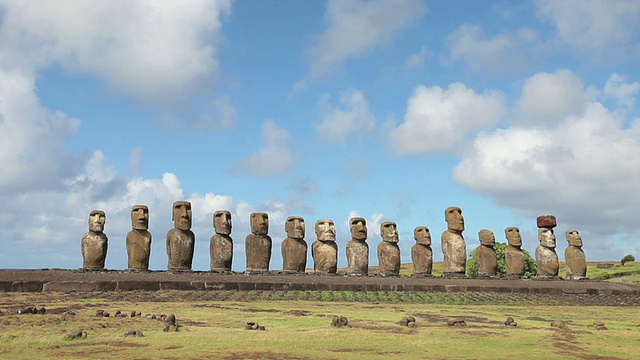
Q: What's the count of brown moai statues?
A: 15